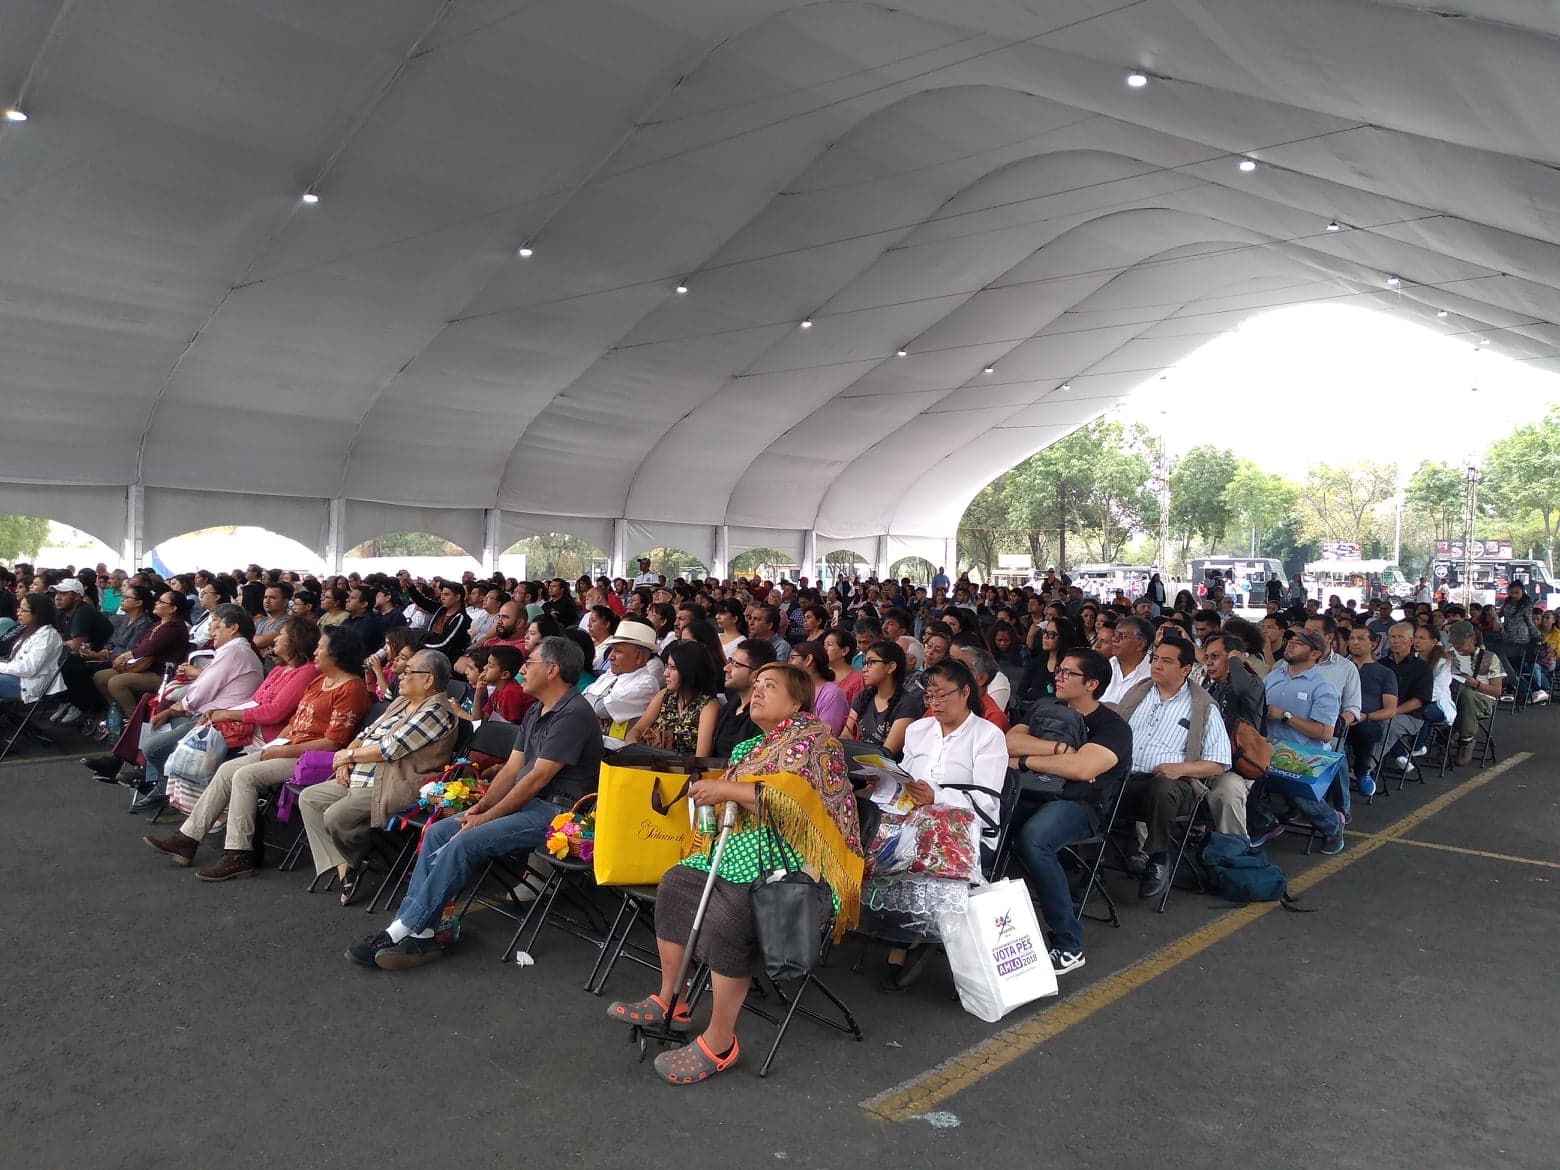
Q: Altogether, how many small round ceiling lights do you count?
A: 14